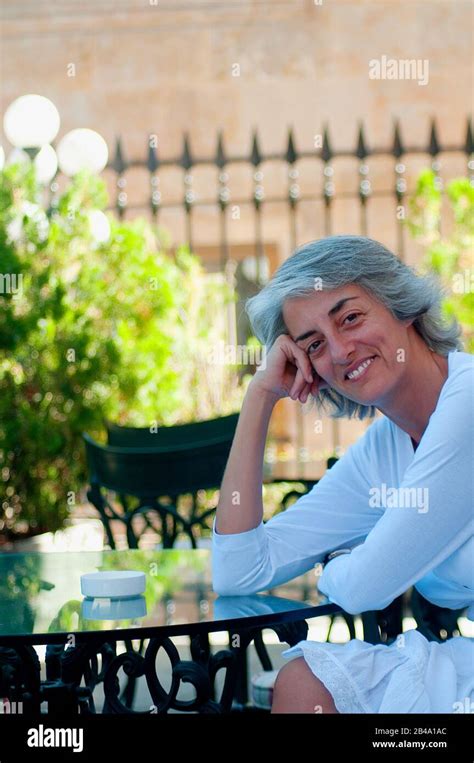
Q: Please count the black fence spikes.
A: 11